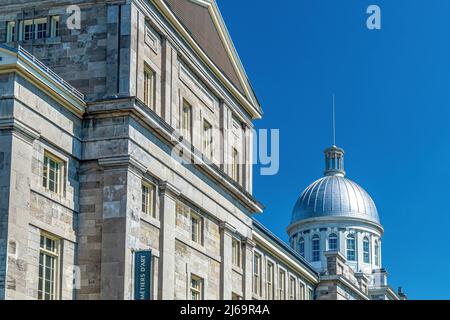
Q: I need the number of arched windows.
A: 6